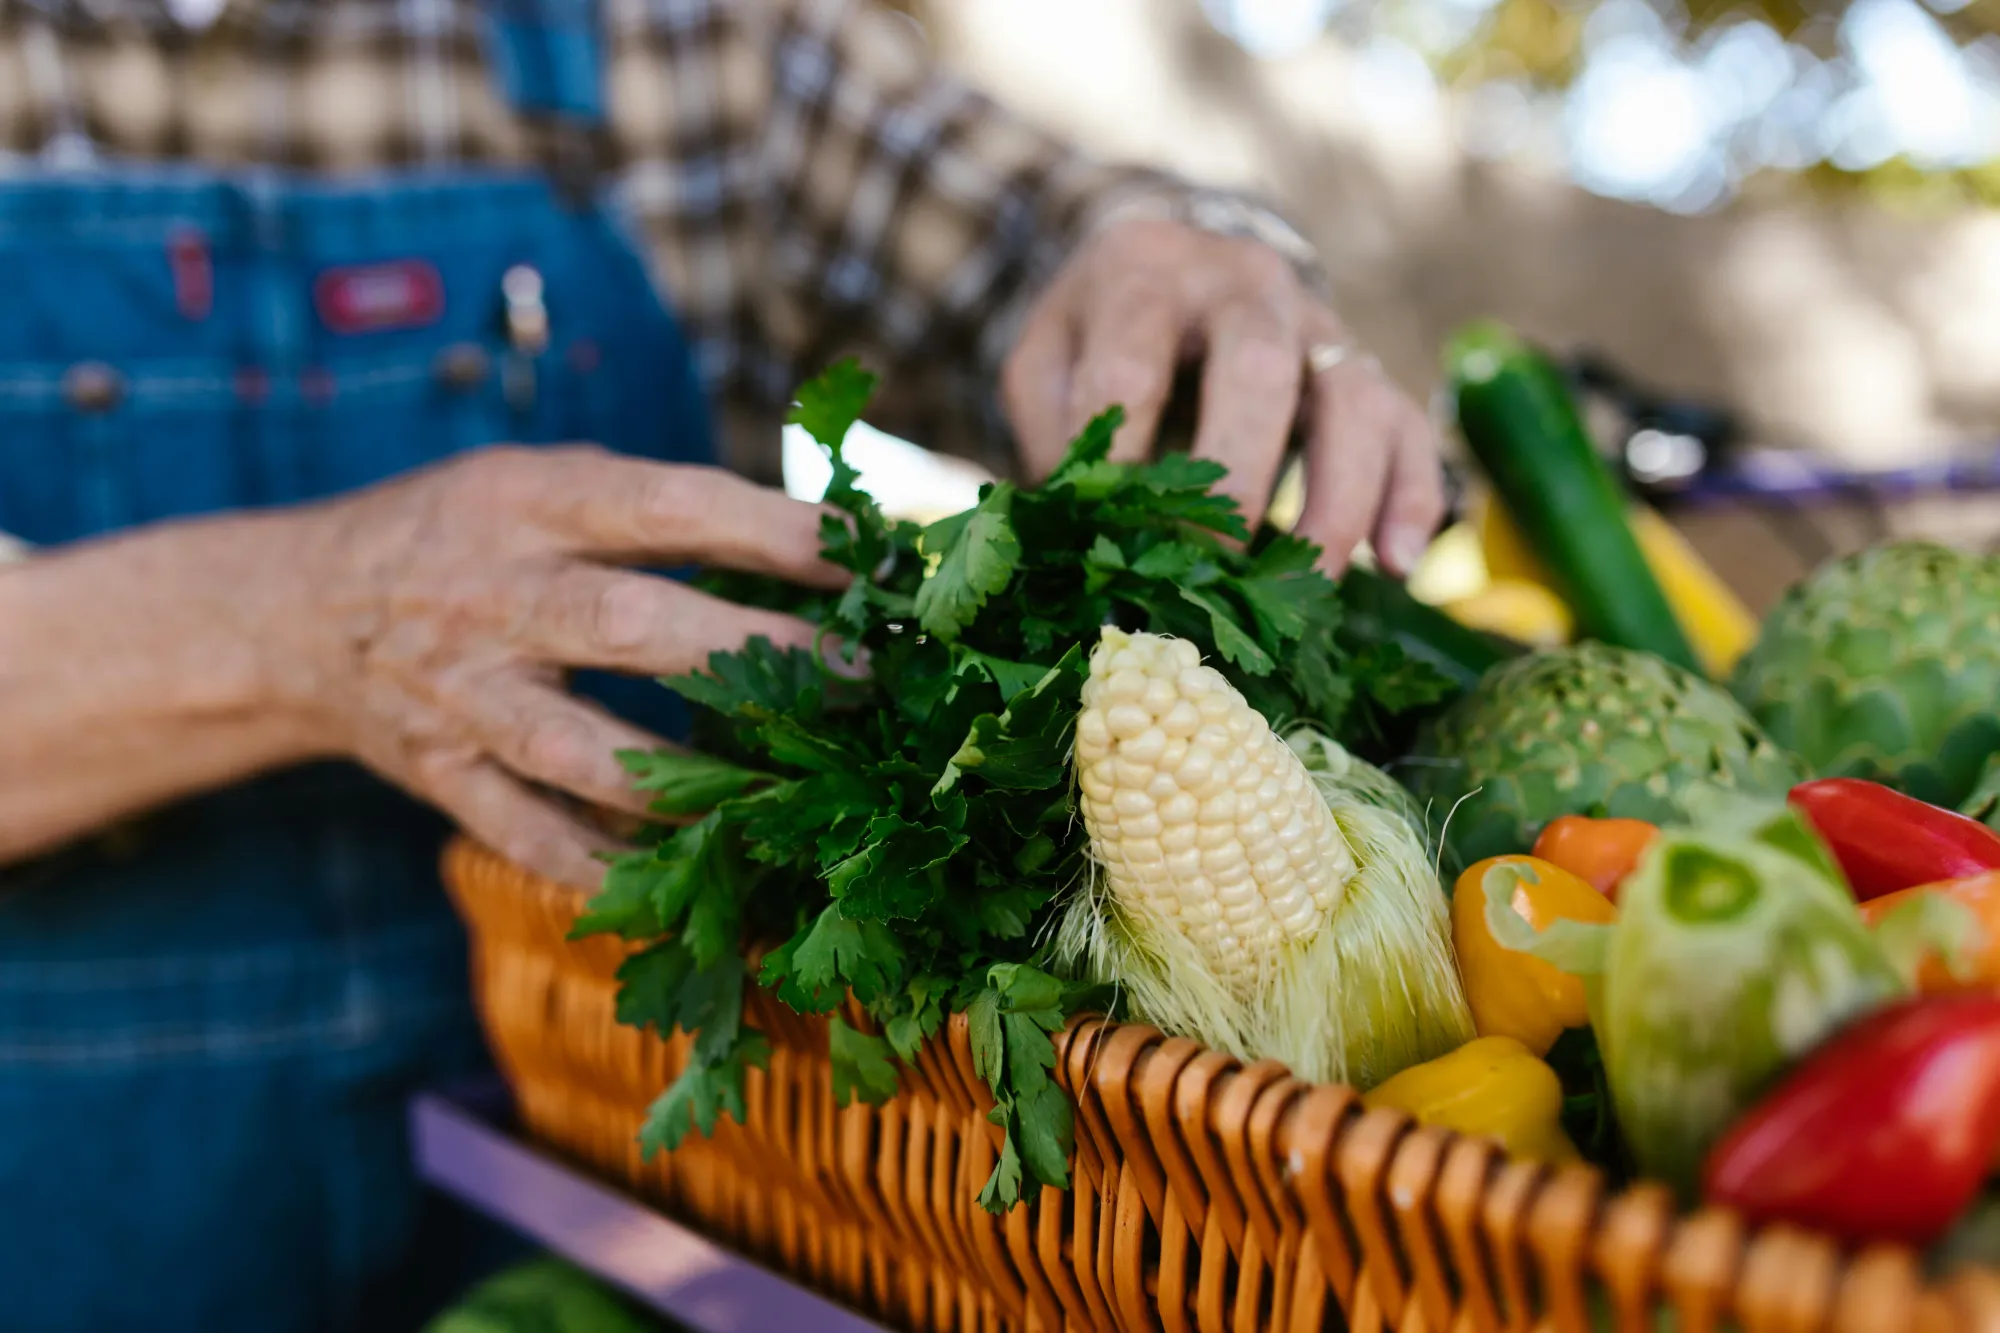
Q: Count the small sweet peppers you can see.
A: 6